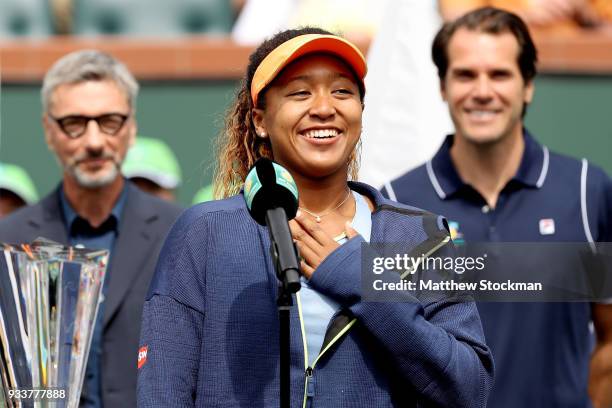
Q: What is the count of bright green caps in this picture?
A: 3